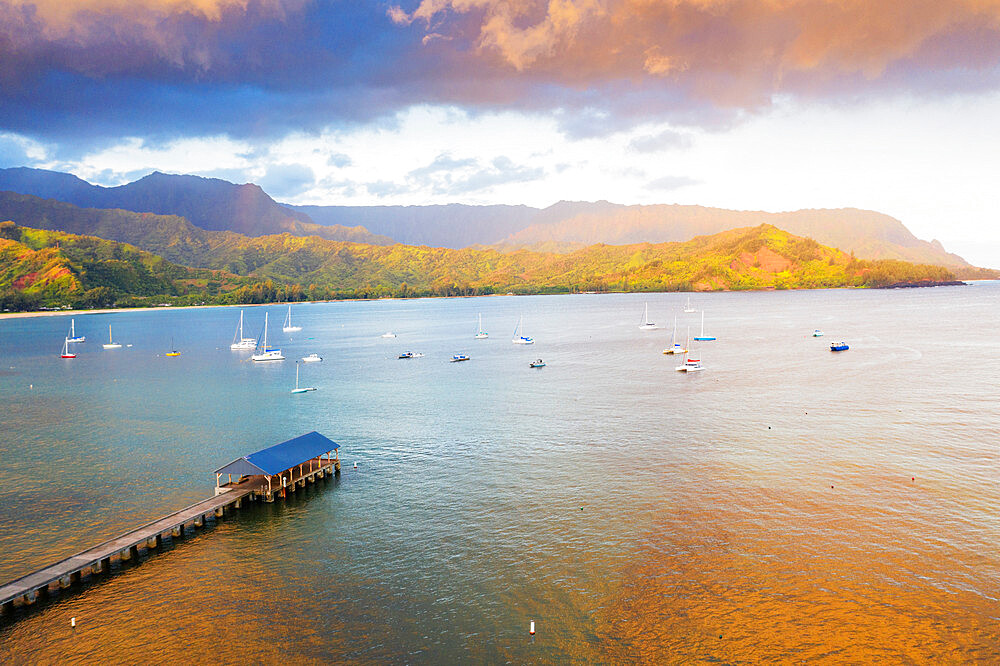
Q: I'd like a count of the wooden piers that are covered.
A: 1